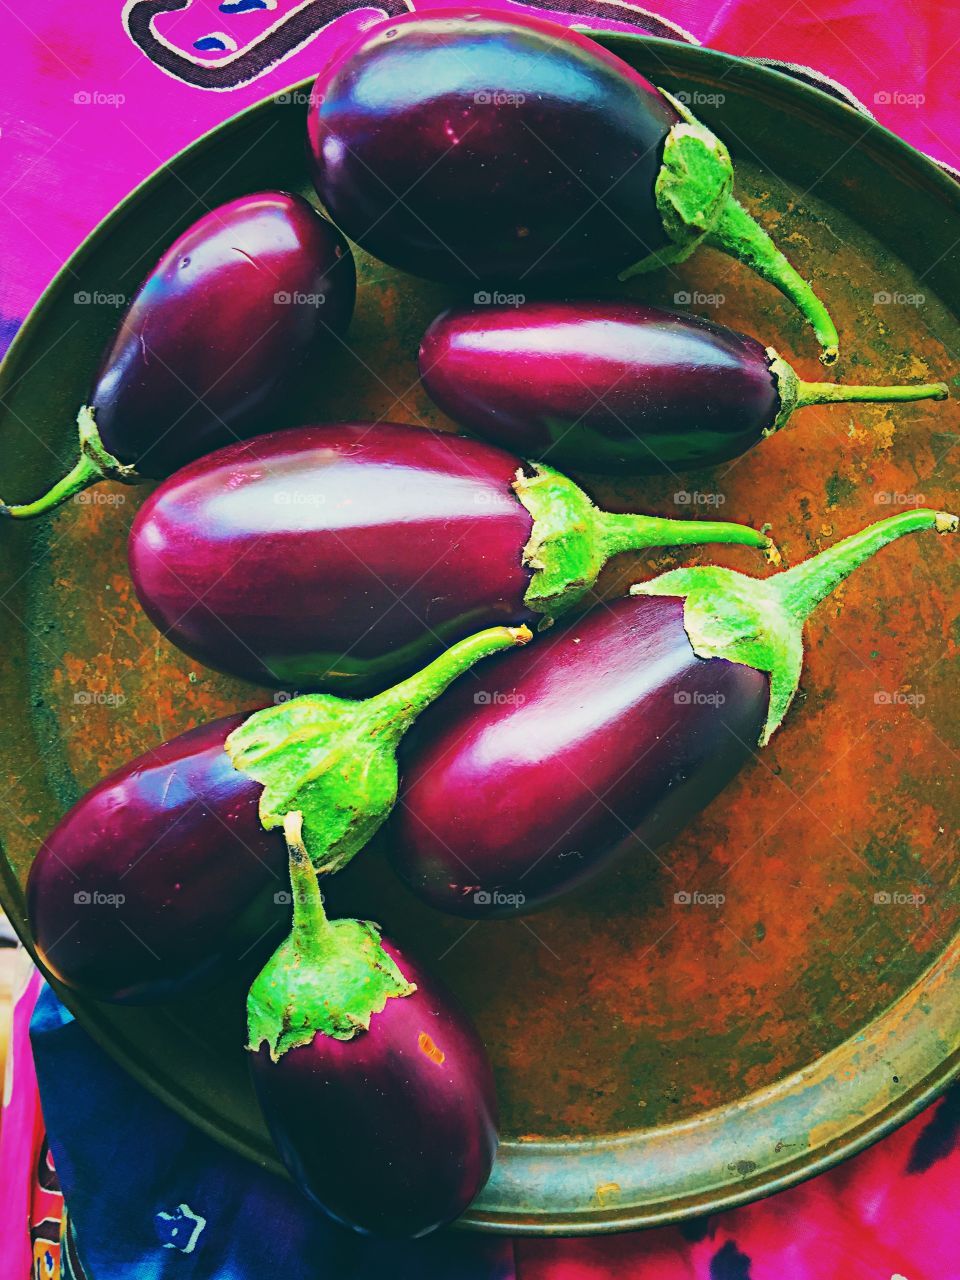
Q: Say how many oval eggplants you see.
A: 7